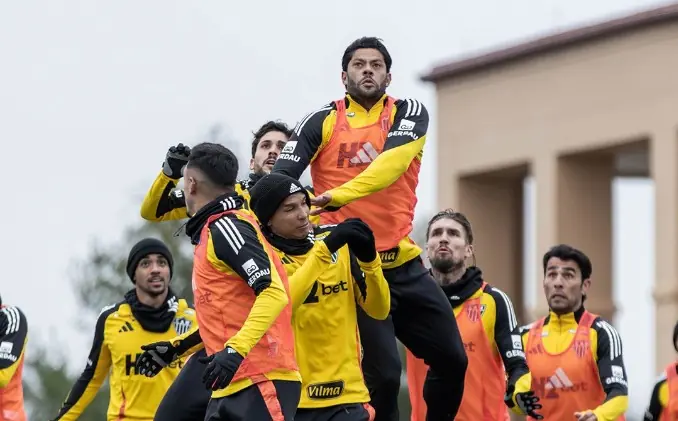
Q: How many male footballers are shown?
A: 9